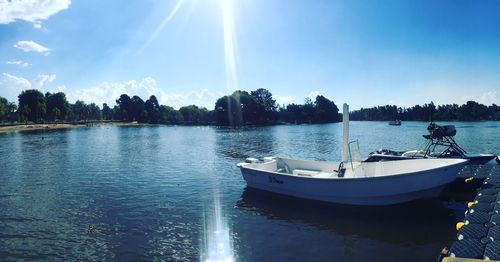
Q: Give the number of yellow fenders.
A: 3